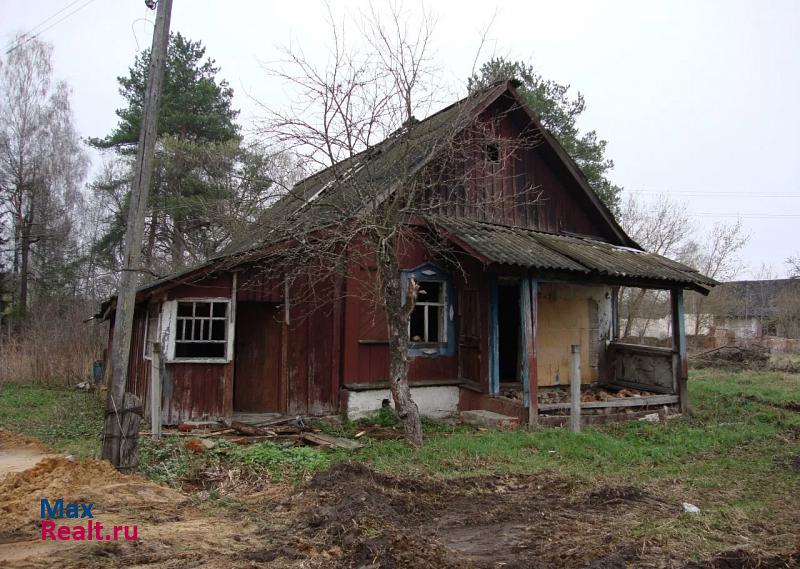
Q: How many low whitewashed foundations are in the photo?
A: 1